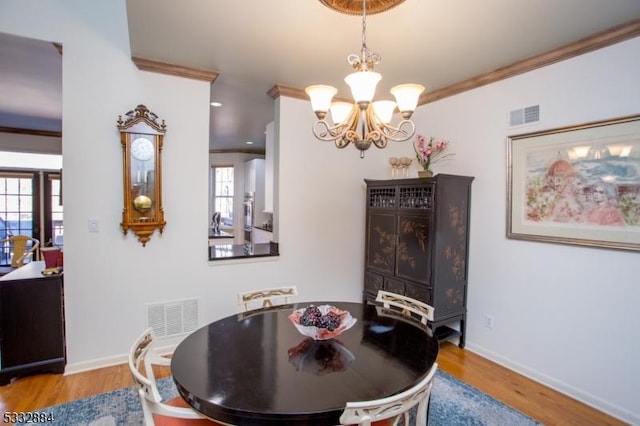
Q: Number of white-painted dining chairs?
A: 4